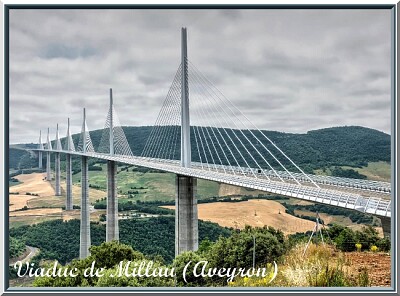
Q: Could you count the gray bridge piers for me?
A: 7